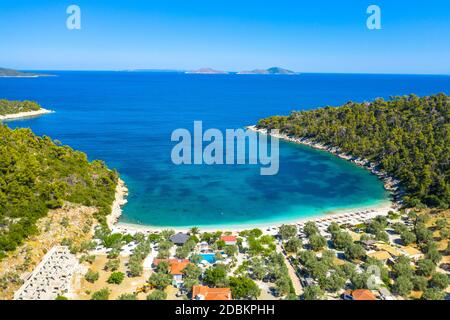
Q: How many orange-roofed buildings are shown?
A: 4